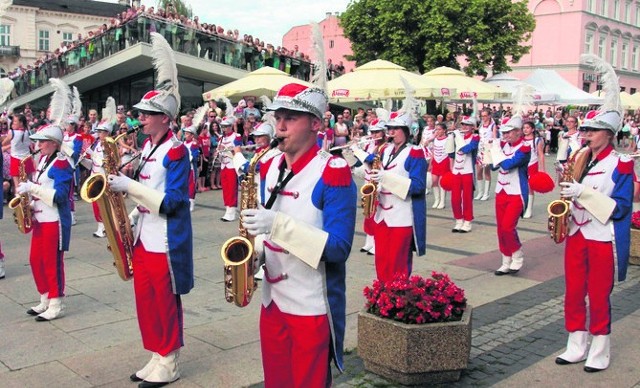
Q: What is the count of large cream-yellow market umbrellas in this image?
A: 3